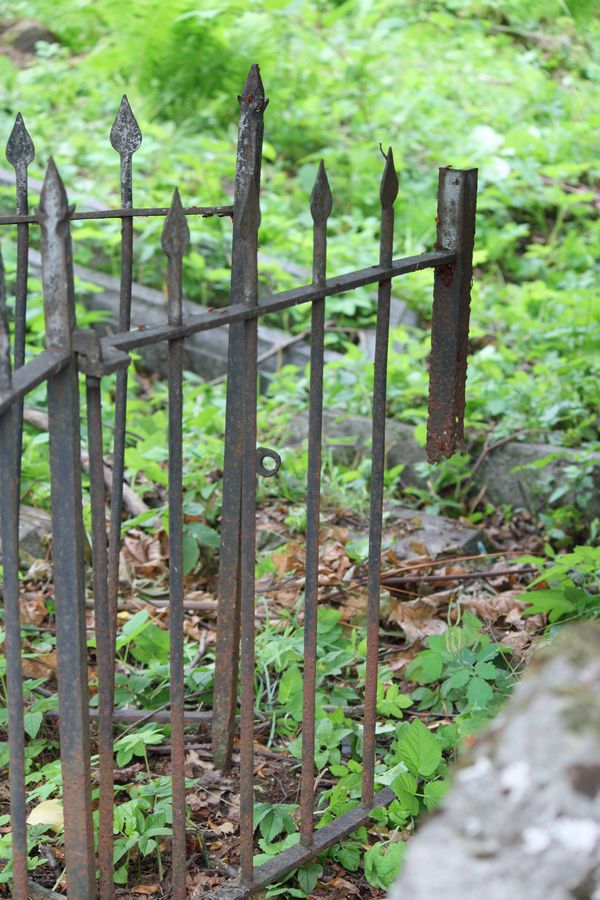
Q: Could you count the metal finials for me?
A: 8